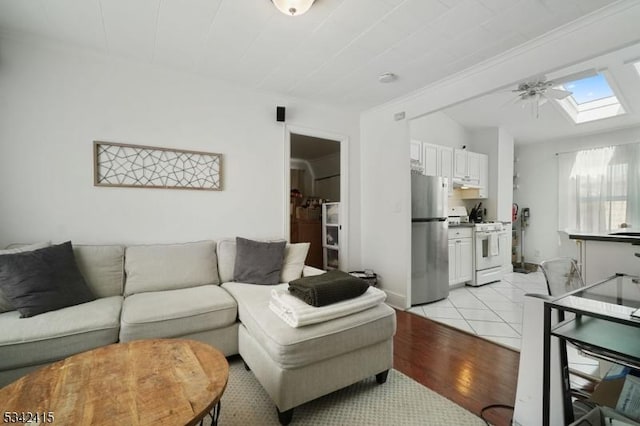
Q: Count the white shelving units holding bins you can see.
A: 1